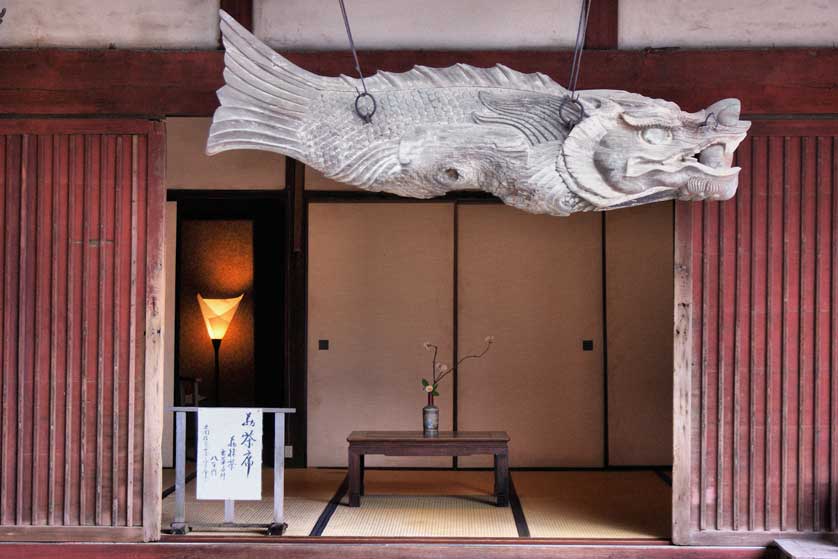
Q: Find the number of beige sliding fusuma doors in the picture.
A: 3